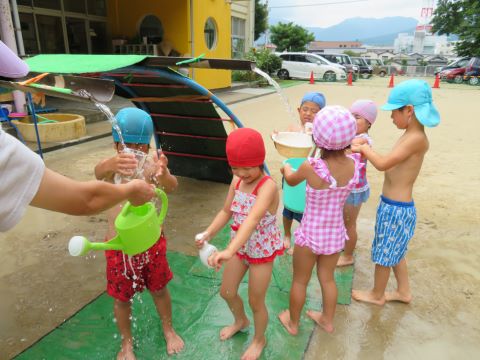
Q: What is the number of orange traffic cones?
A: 4